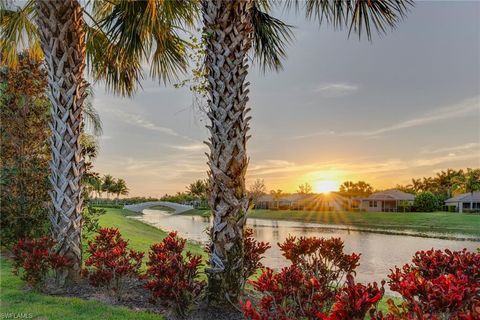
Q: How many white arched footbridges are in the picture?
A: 1